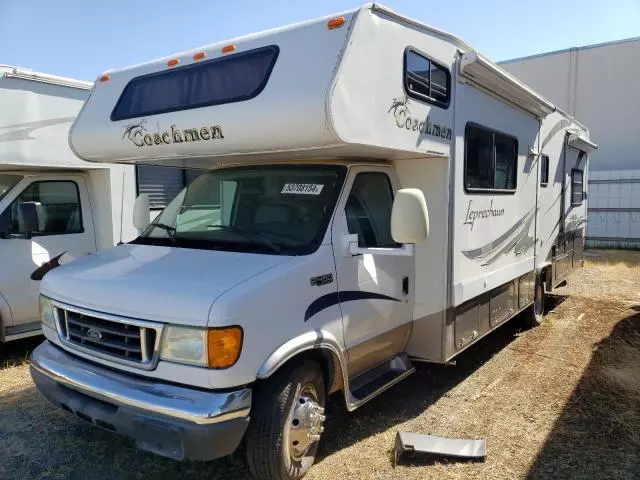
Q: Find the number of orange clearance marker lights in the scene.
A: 5